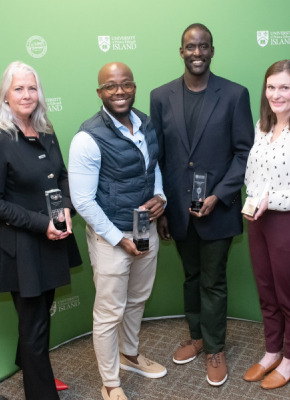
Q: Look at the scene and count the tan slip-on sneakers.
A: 2